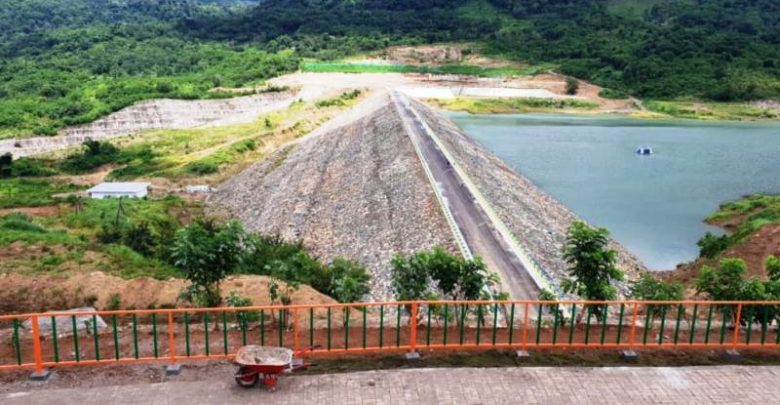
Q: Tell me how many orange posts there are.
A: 7